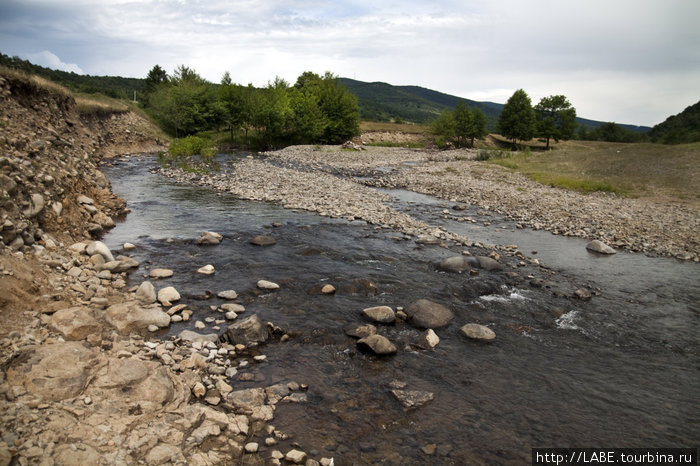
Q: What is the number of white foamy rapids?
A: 2